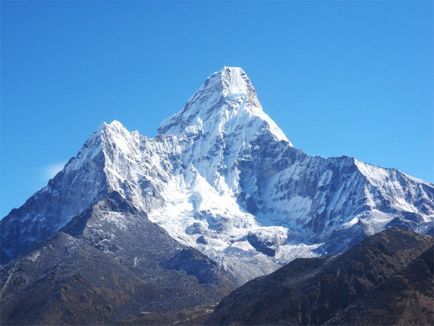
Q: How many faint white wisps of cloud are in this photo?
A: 1